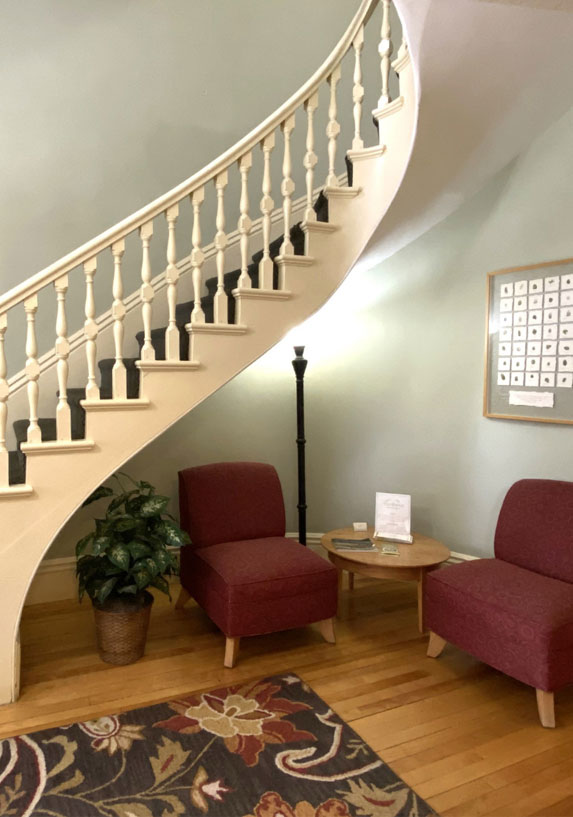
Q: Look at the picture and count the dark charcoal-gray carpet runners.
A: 1